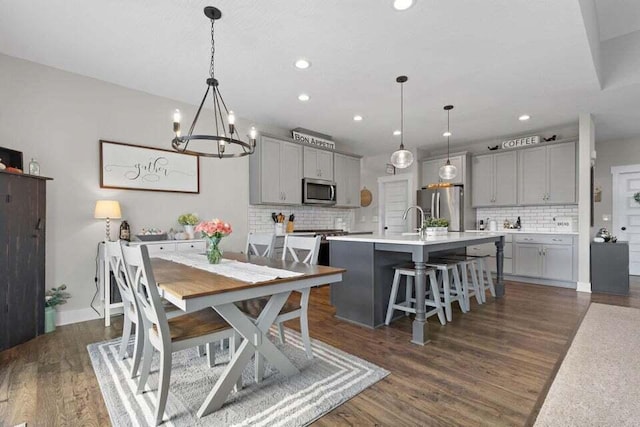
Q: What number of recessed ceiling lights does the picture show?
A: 7